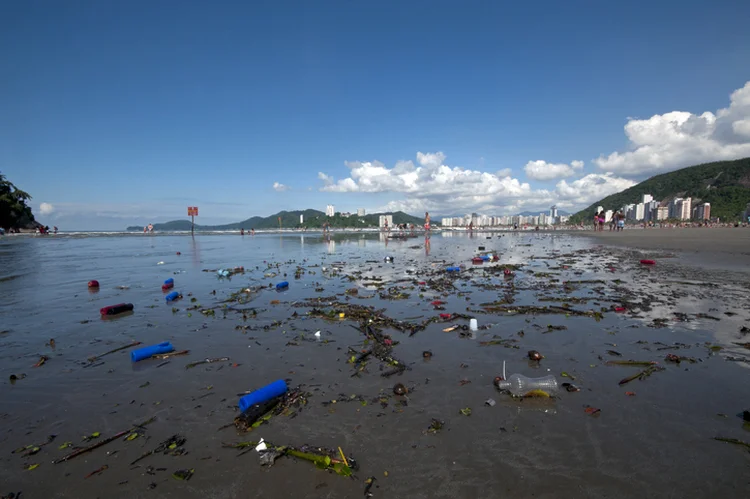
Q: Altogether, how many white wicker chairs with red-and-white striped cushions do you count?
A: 0